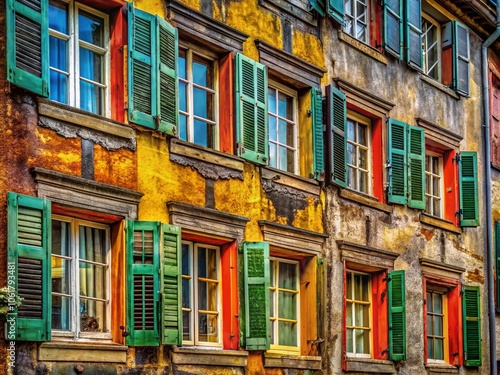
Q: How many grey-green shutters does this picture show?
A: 3